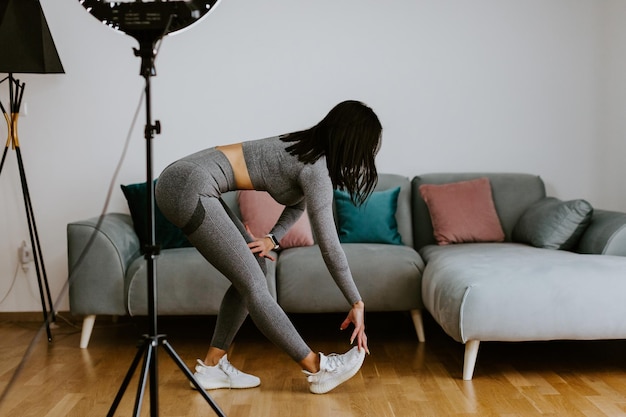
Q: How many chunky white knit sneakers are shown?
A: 2